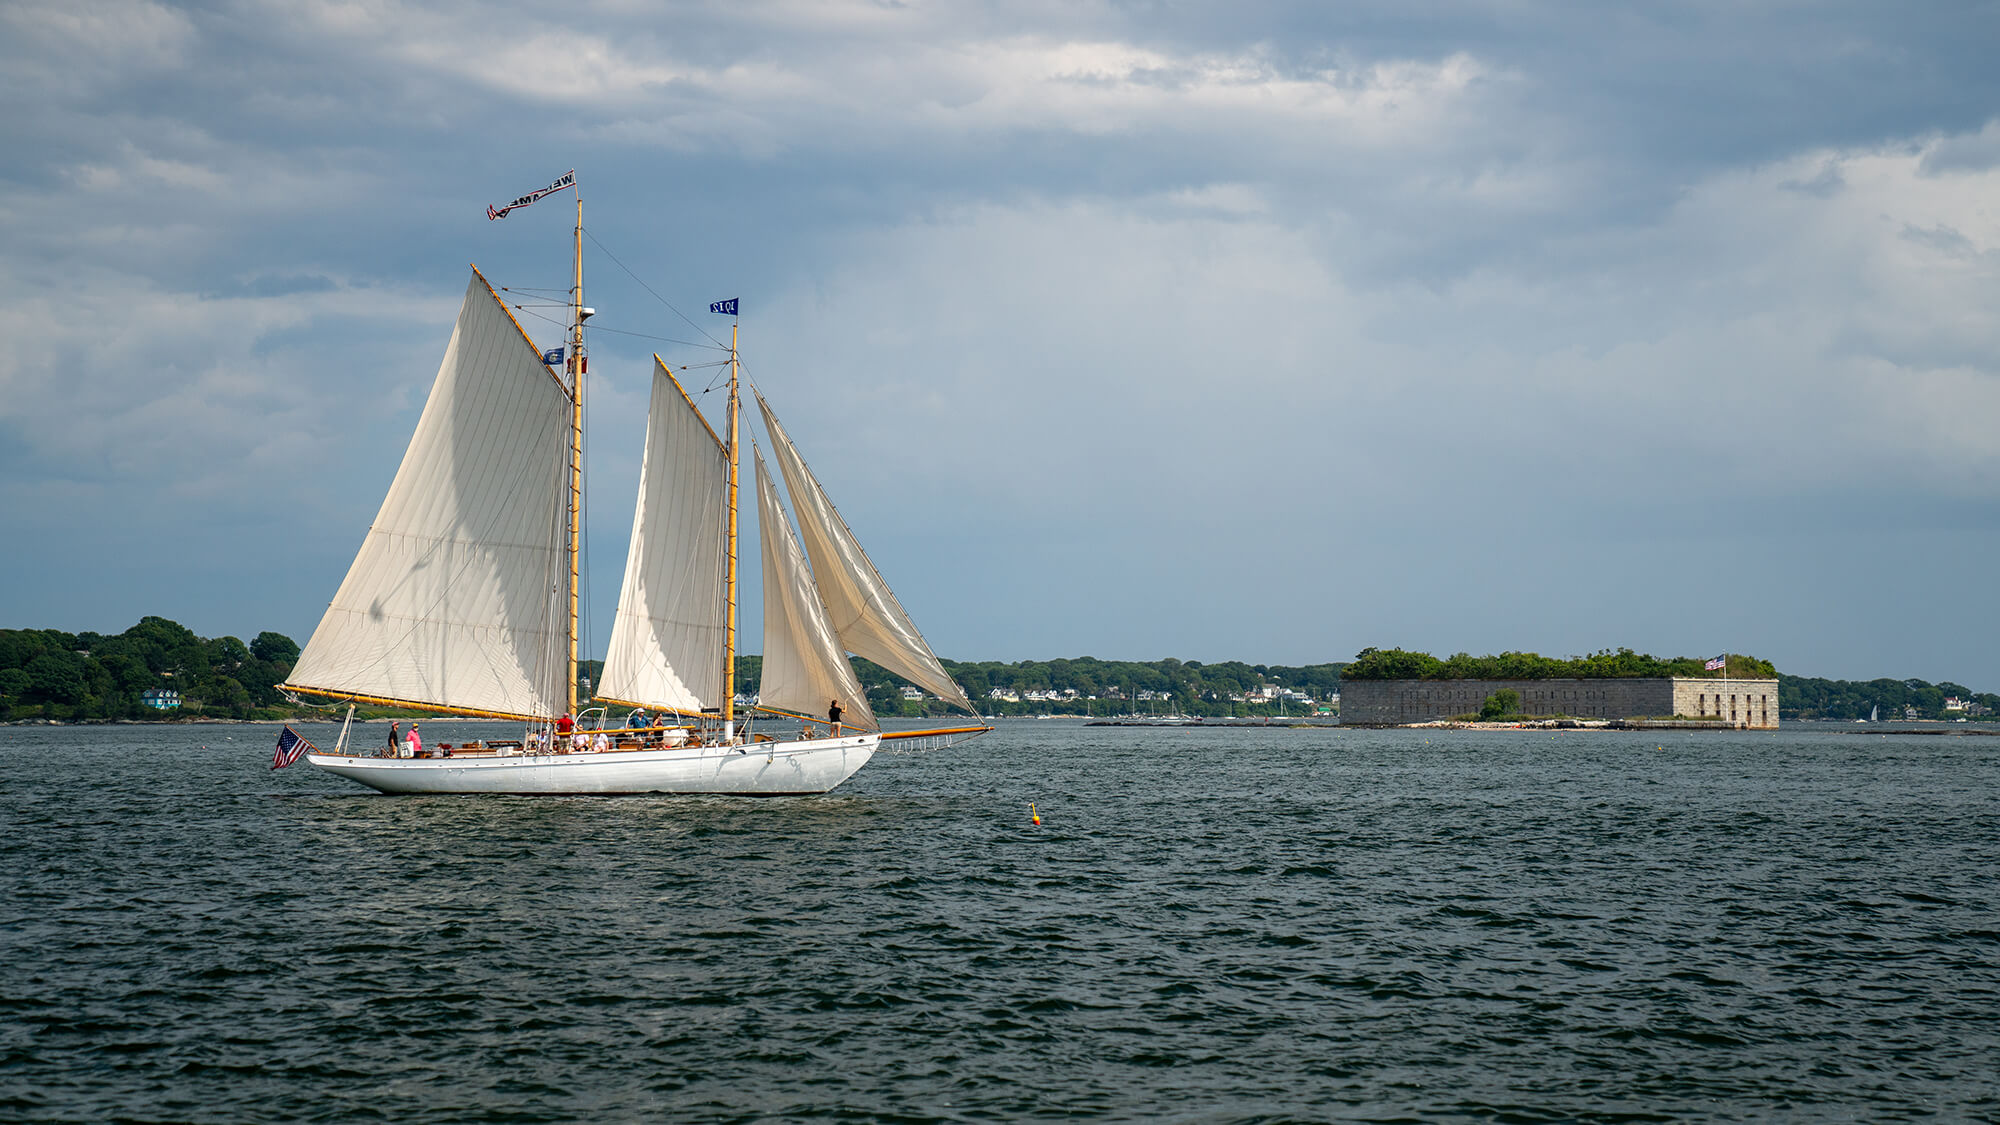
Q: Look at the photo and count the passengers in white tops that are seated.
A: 2